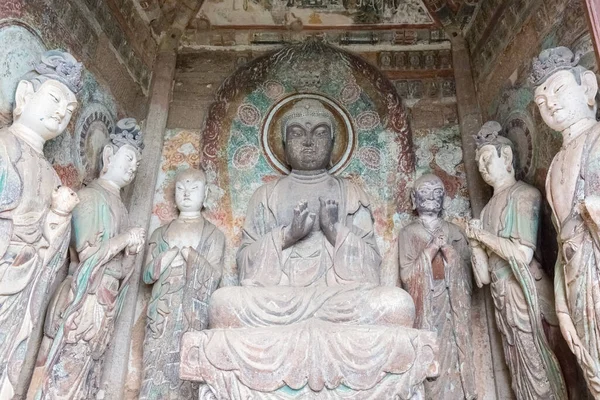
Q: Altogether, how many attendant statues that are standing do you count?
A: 6